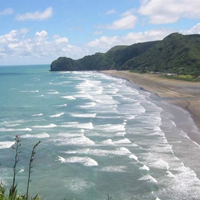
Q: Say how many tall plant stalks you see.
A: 2